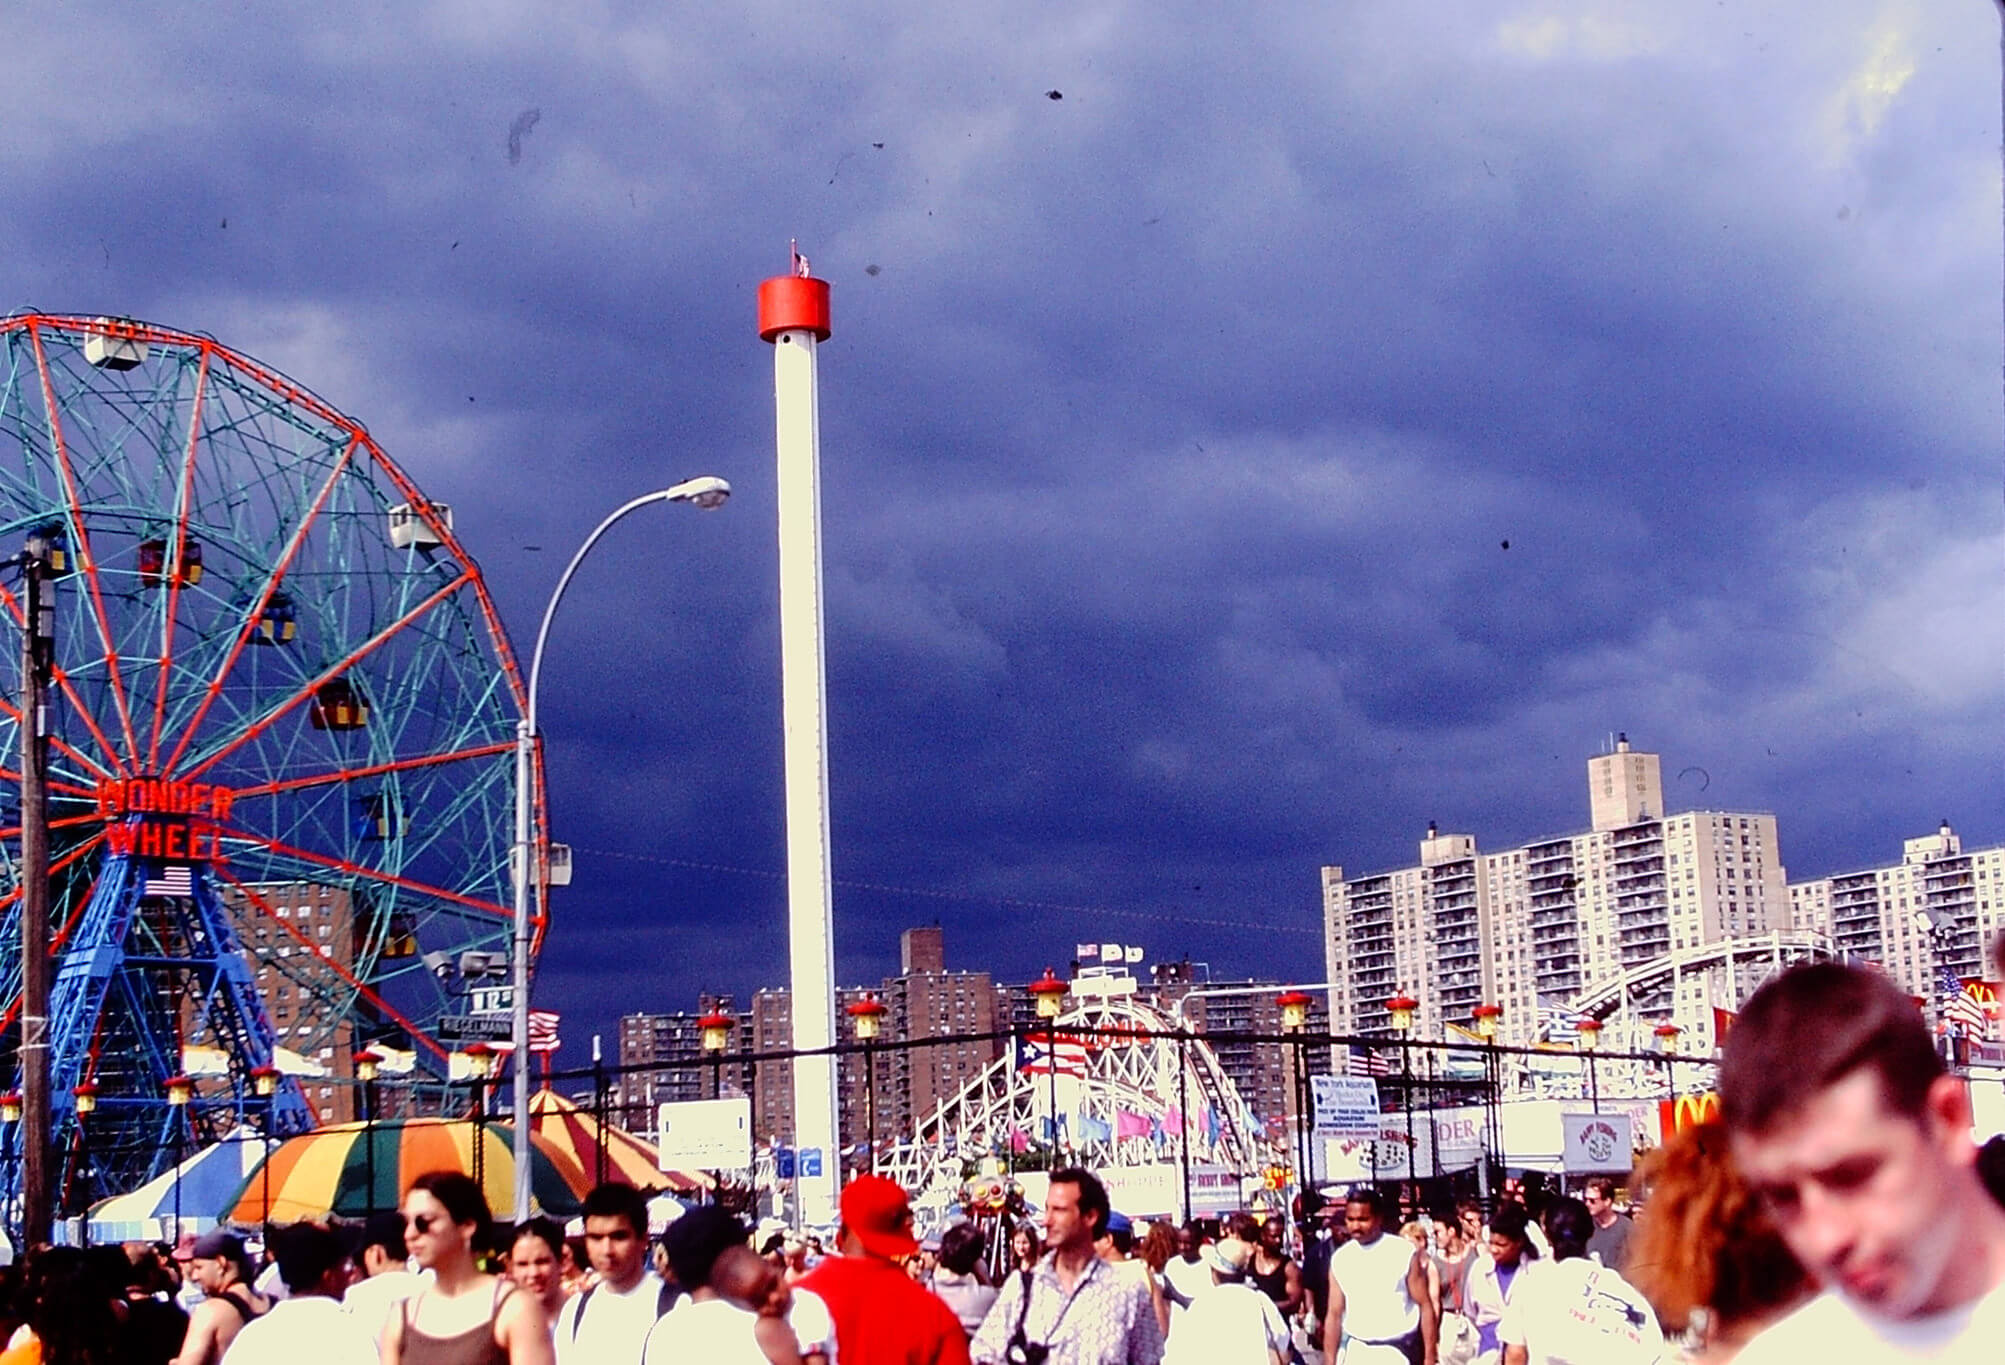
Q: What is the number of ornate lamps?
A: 14